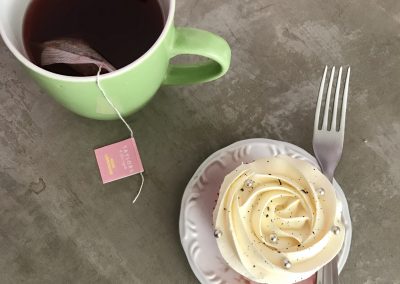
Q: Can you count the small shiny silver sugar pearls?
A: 6